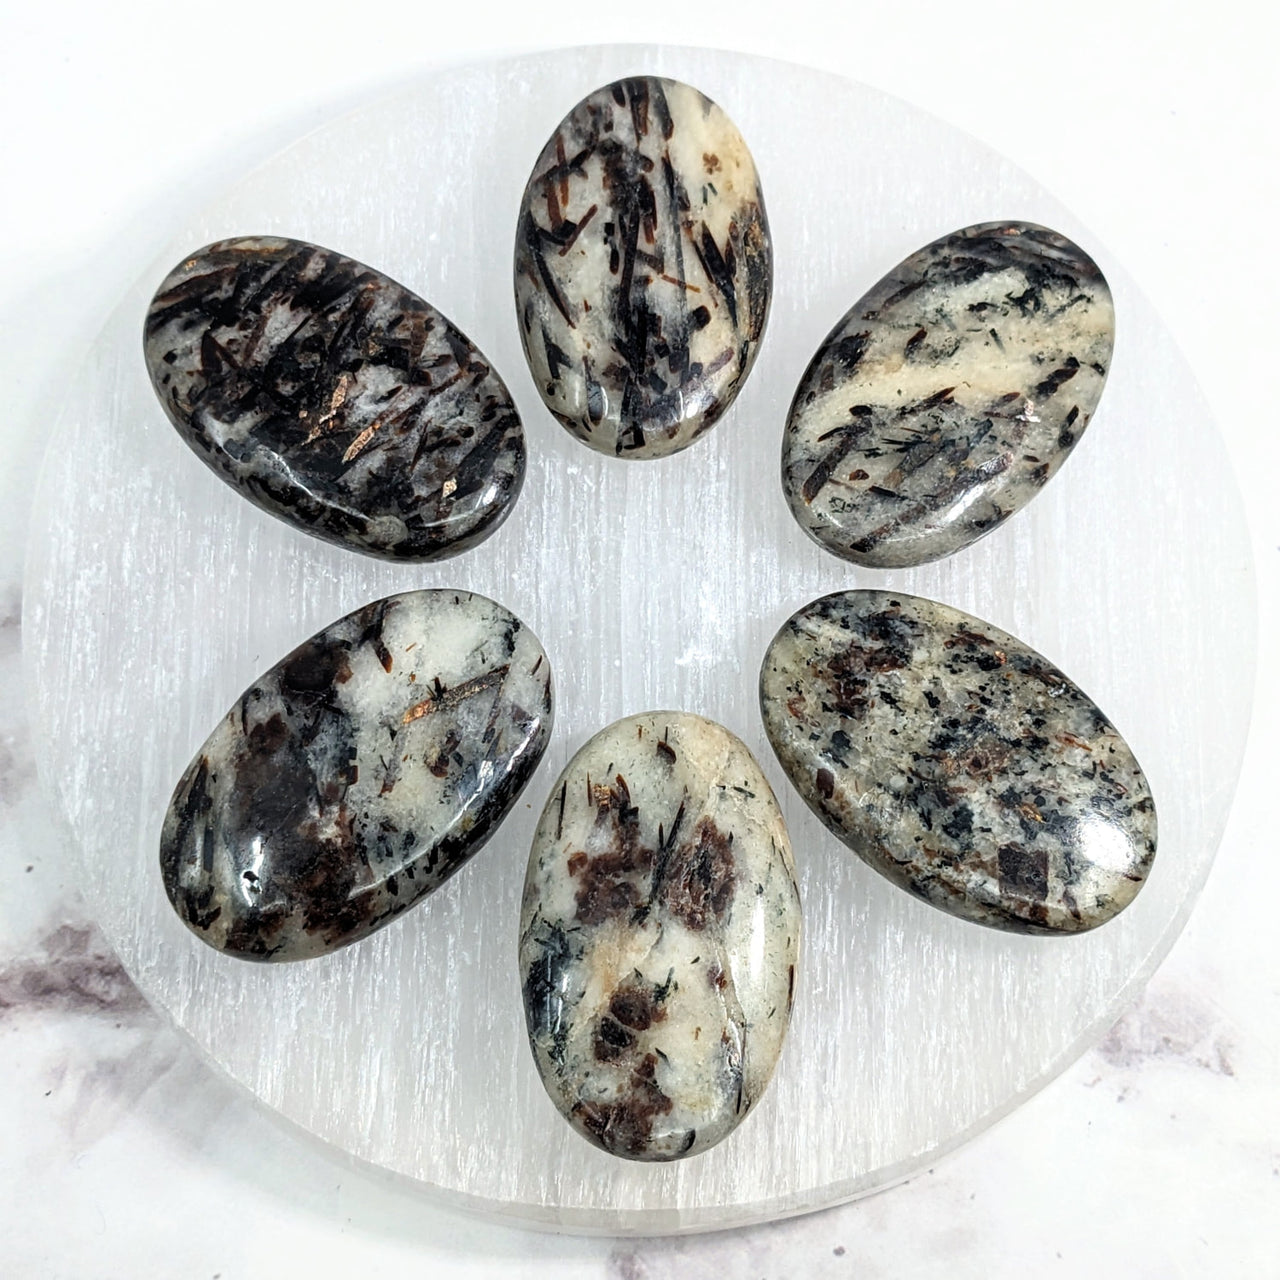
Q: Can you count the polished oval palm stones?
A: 6